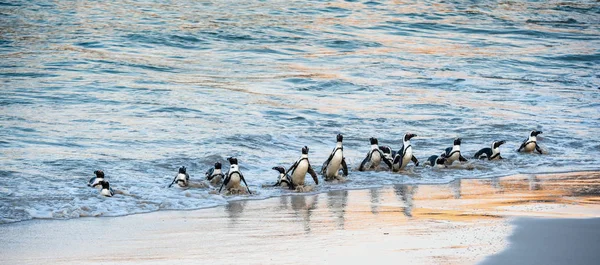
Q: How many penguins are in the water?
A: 15